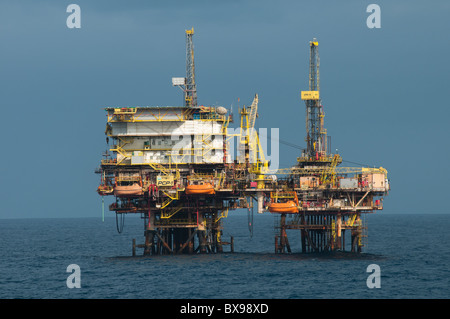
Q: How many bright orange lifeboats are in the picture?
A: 3